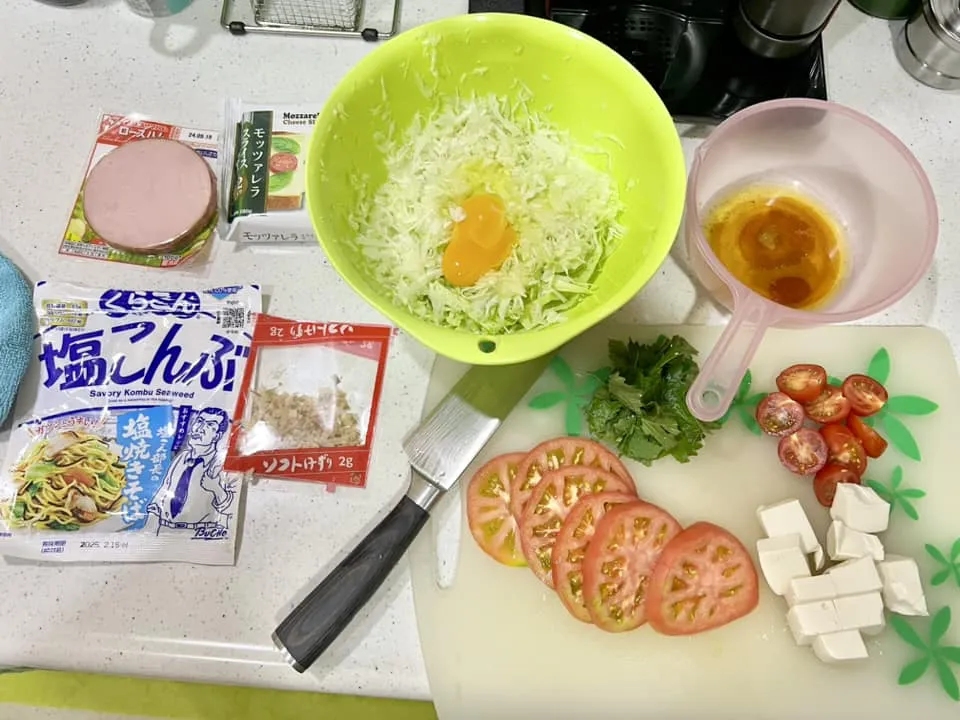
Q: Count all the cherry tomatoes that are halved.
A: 8